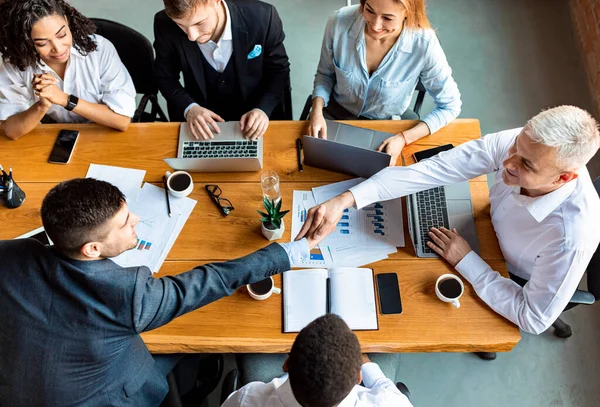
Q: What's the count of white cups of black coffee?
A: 3